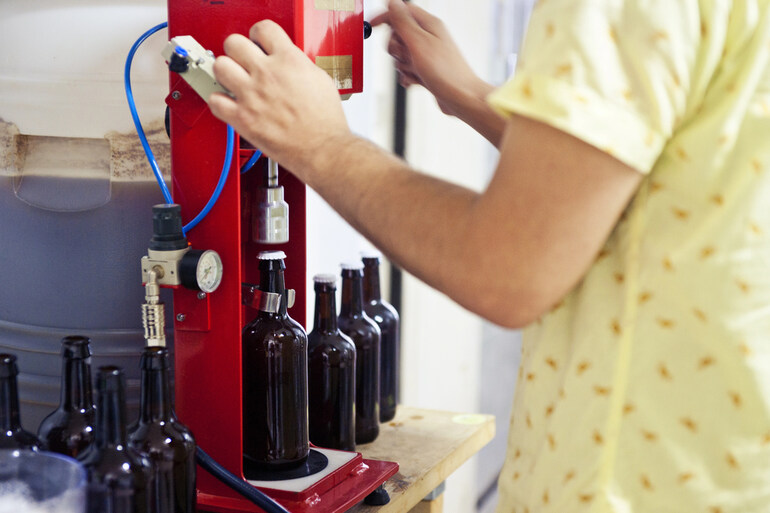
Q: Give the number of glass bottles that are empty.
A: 4